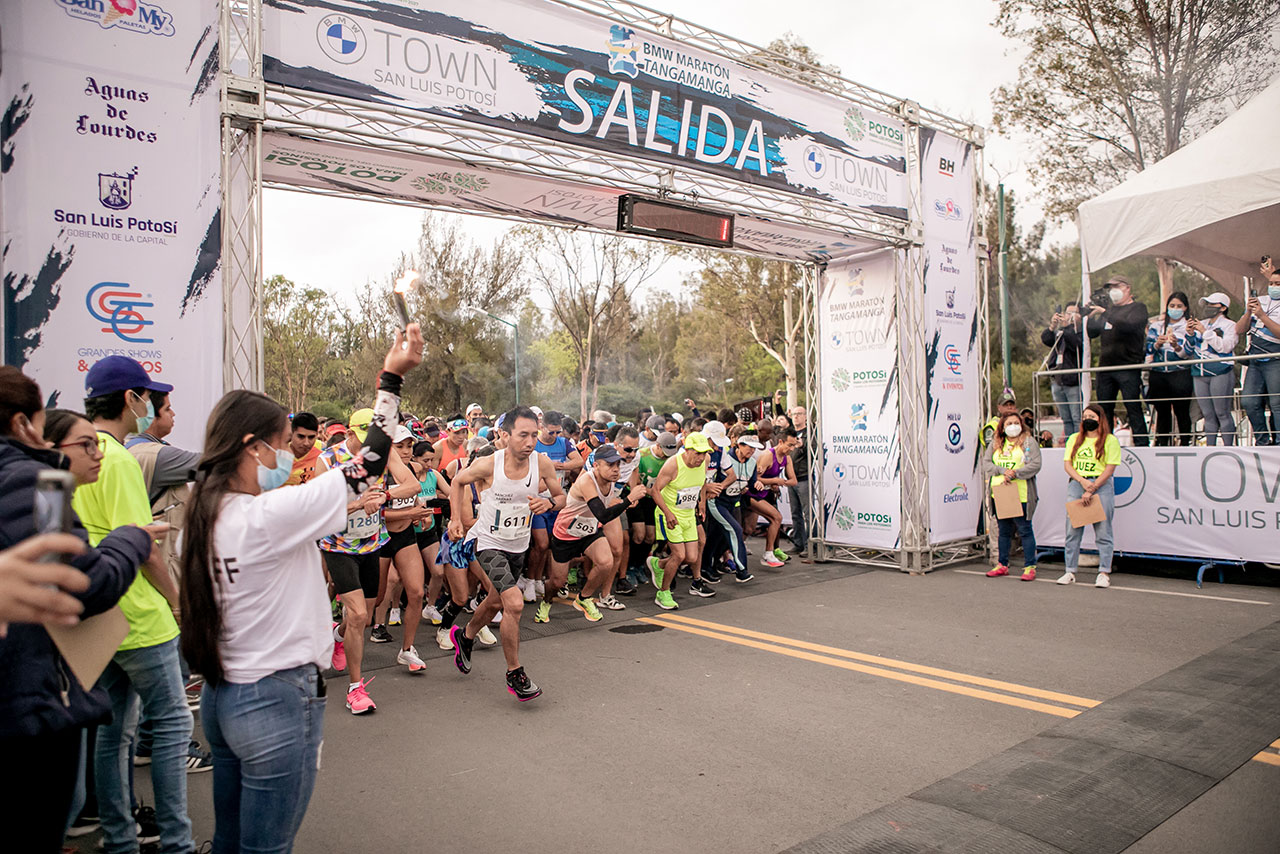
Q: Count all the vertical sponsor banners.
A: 3